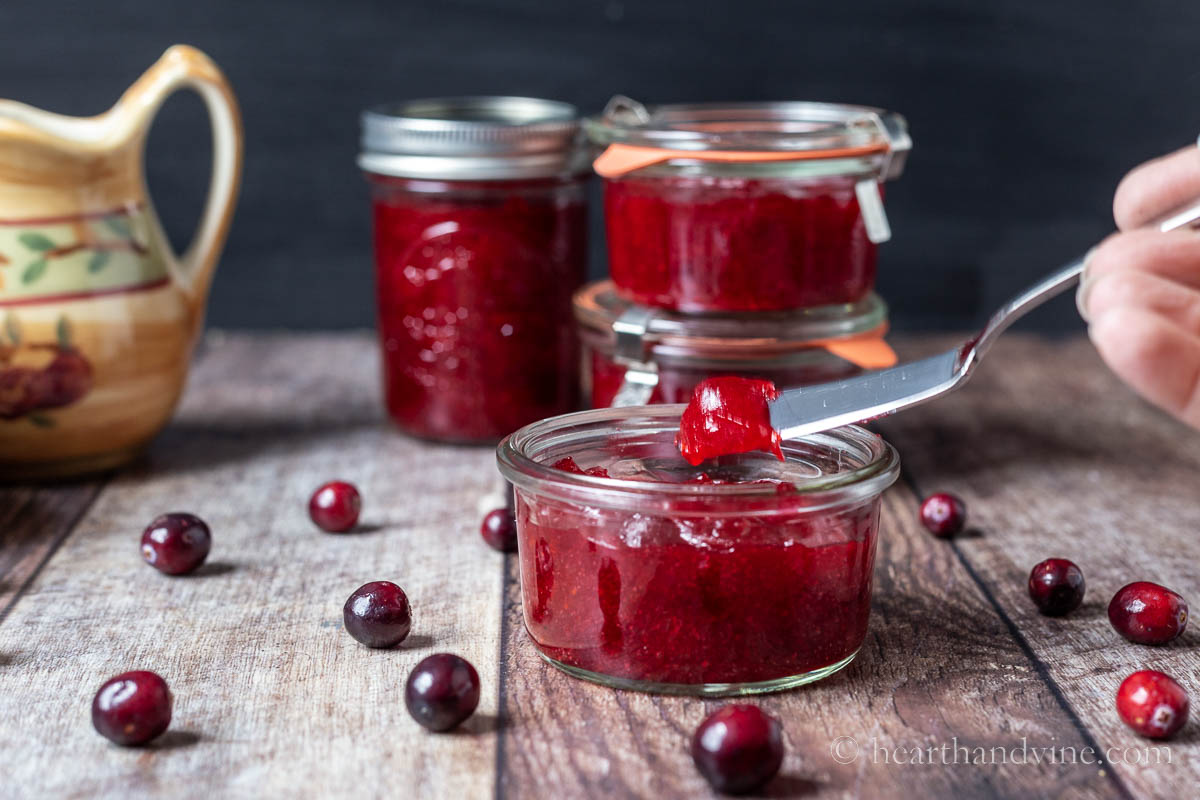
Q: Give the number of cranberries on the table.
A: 11